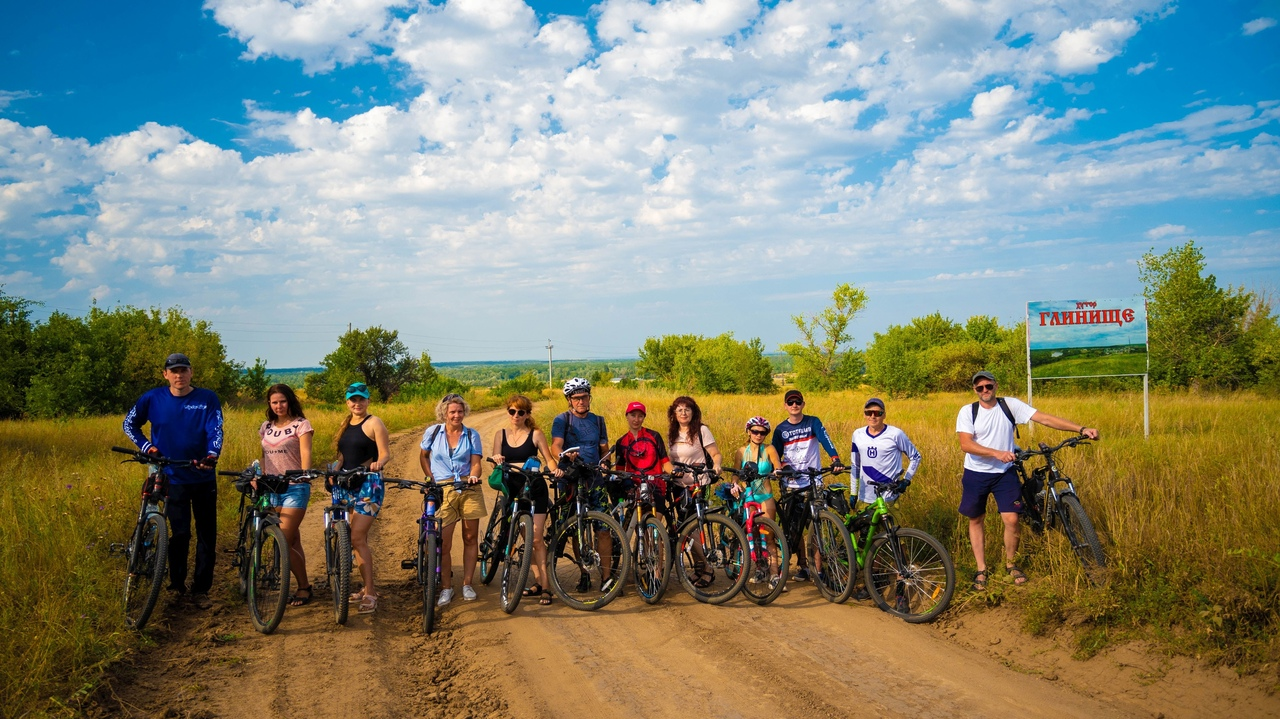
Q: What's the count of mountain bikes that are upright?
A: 12